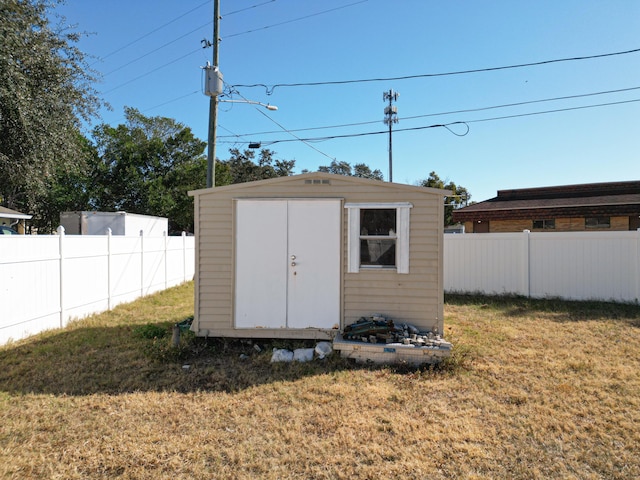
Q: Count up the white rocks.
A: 3